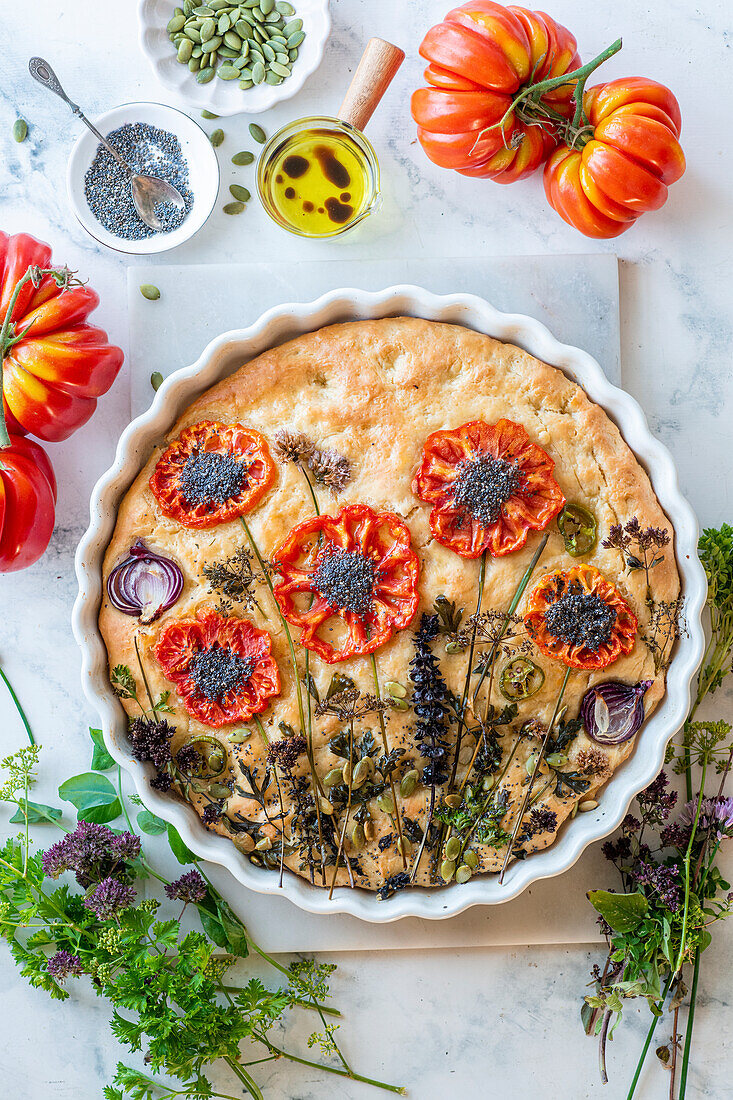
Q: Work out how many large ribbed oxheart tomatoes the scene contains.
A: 4